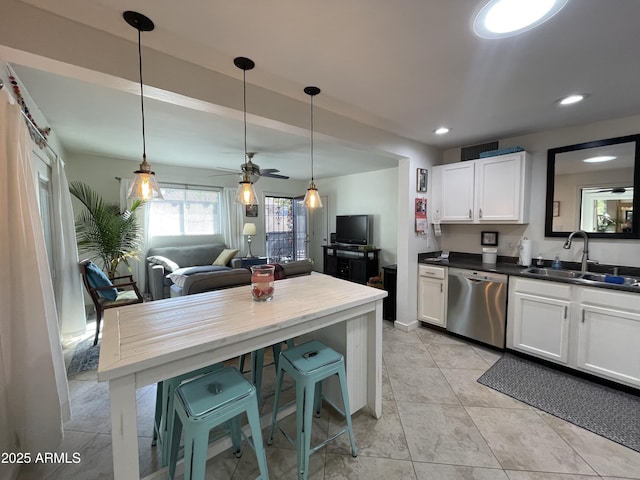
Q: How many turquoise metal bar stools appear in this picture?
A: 4